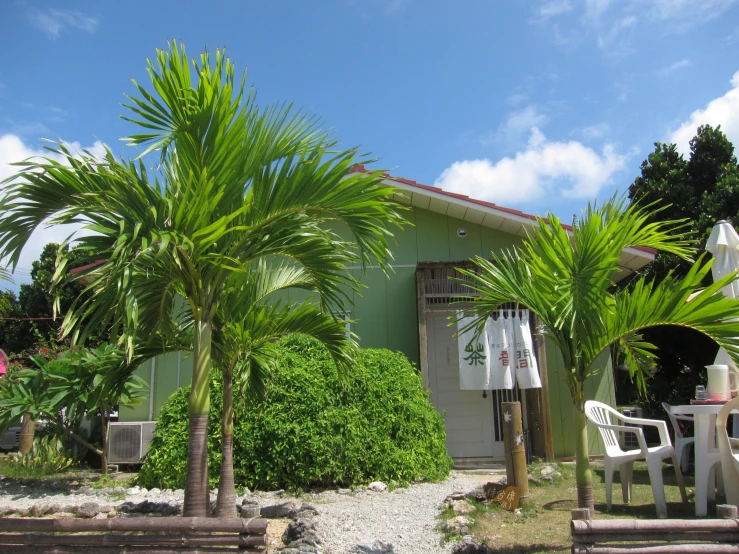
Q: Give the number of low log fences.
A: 2